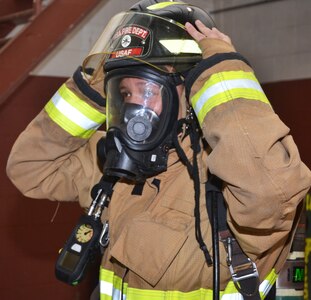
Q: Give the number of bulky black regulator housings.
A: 1